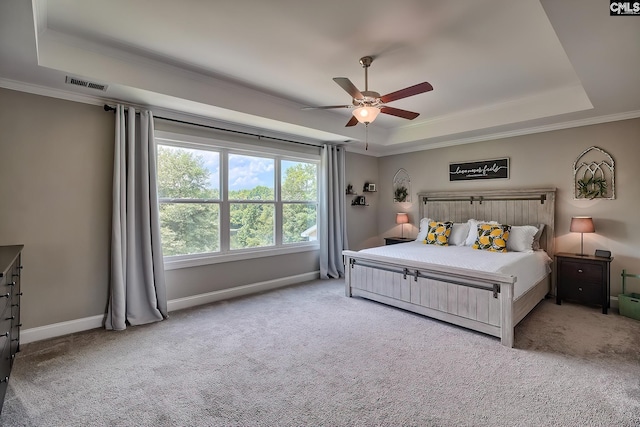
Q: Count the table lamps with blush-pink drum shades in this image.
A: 2